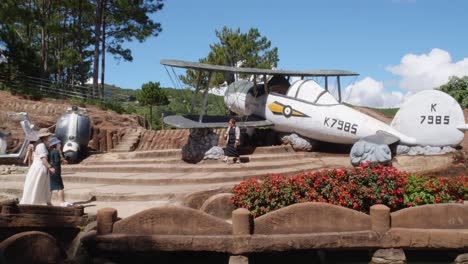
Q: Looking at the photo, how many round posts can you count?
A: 3